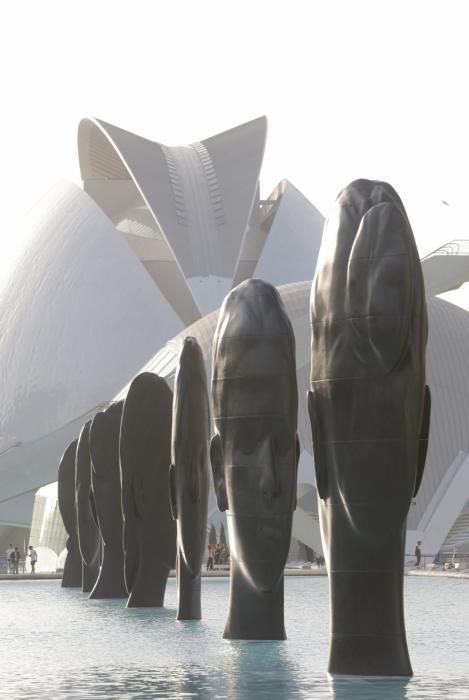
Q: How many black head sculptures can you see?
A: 7